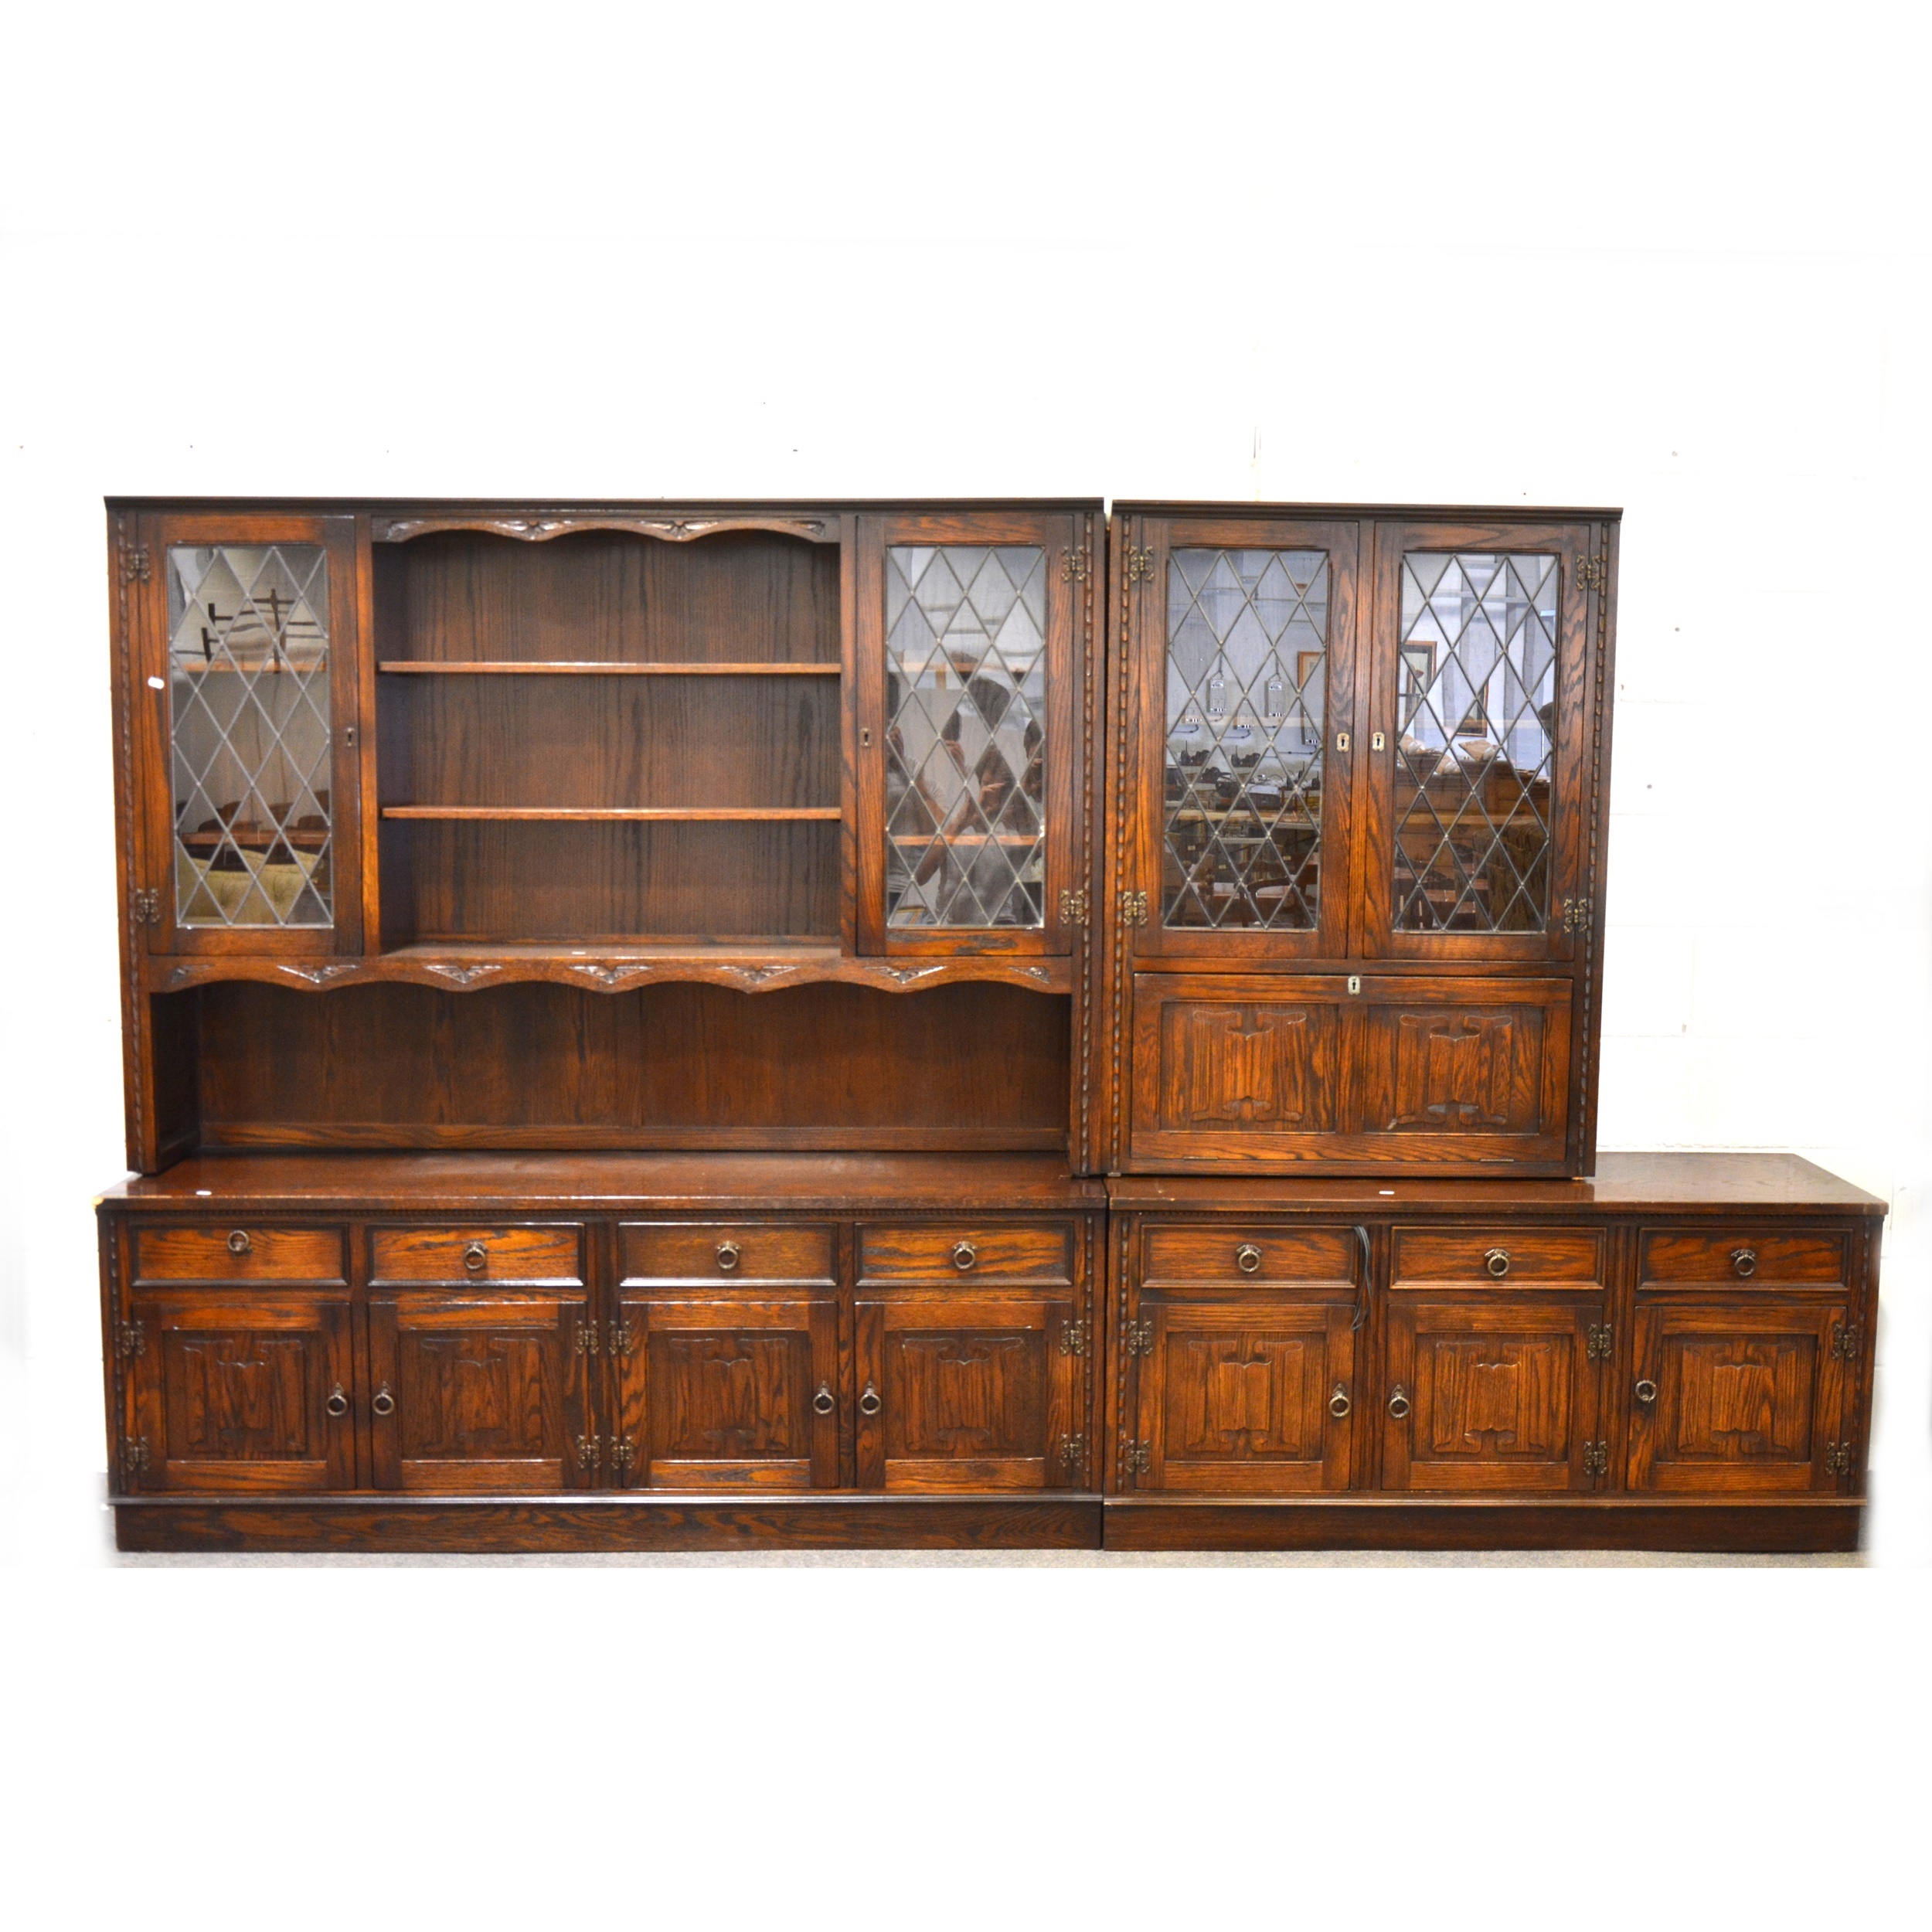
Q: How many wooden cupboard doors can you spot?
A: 7